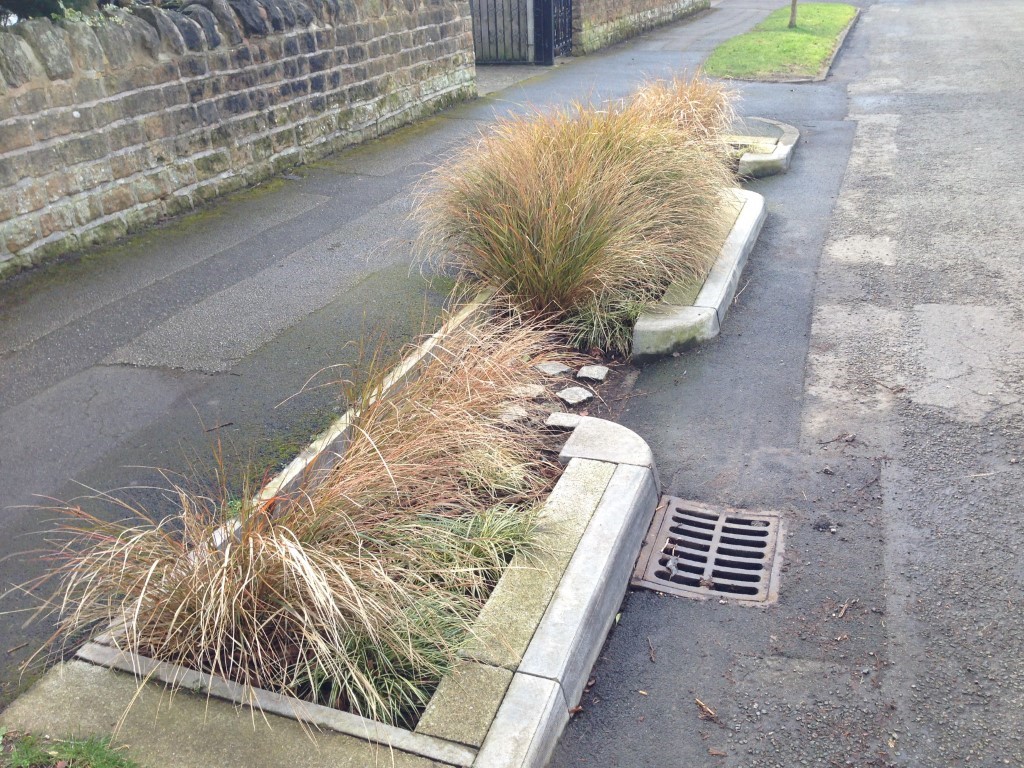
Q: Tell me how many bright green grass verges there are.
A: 1